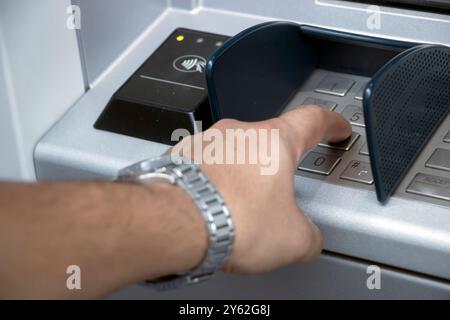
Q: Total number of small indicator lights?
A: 3